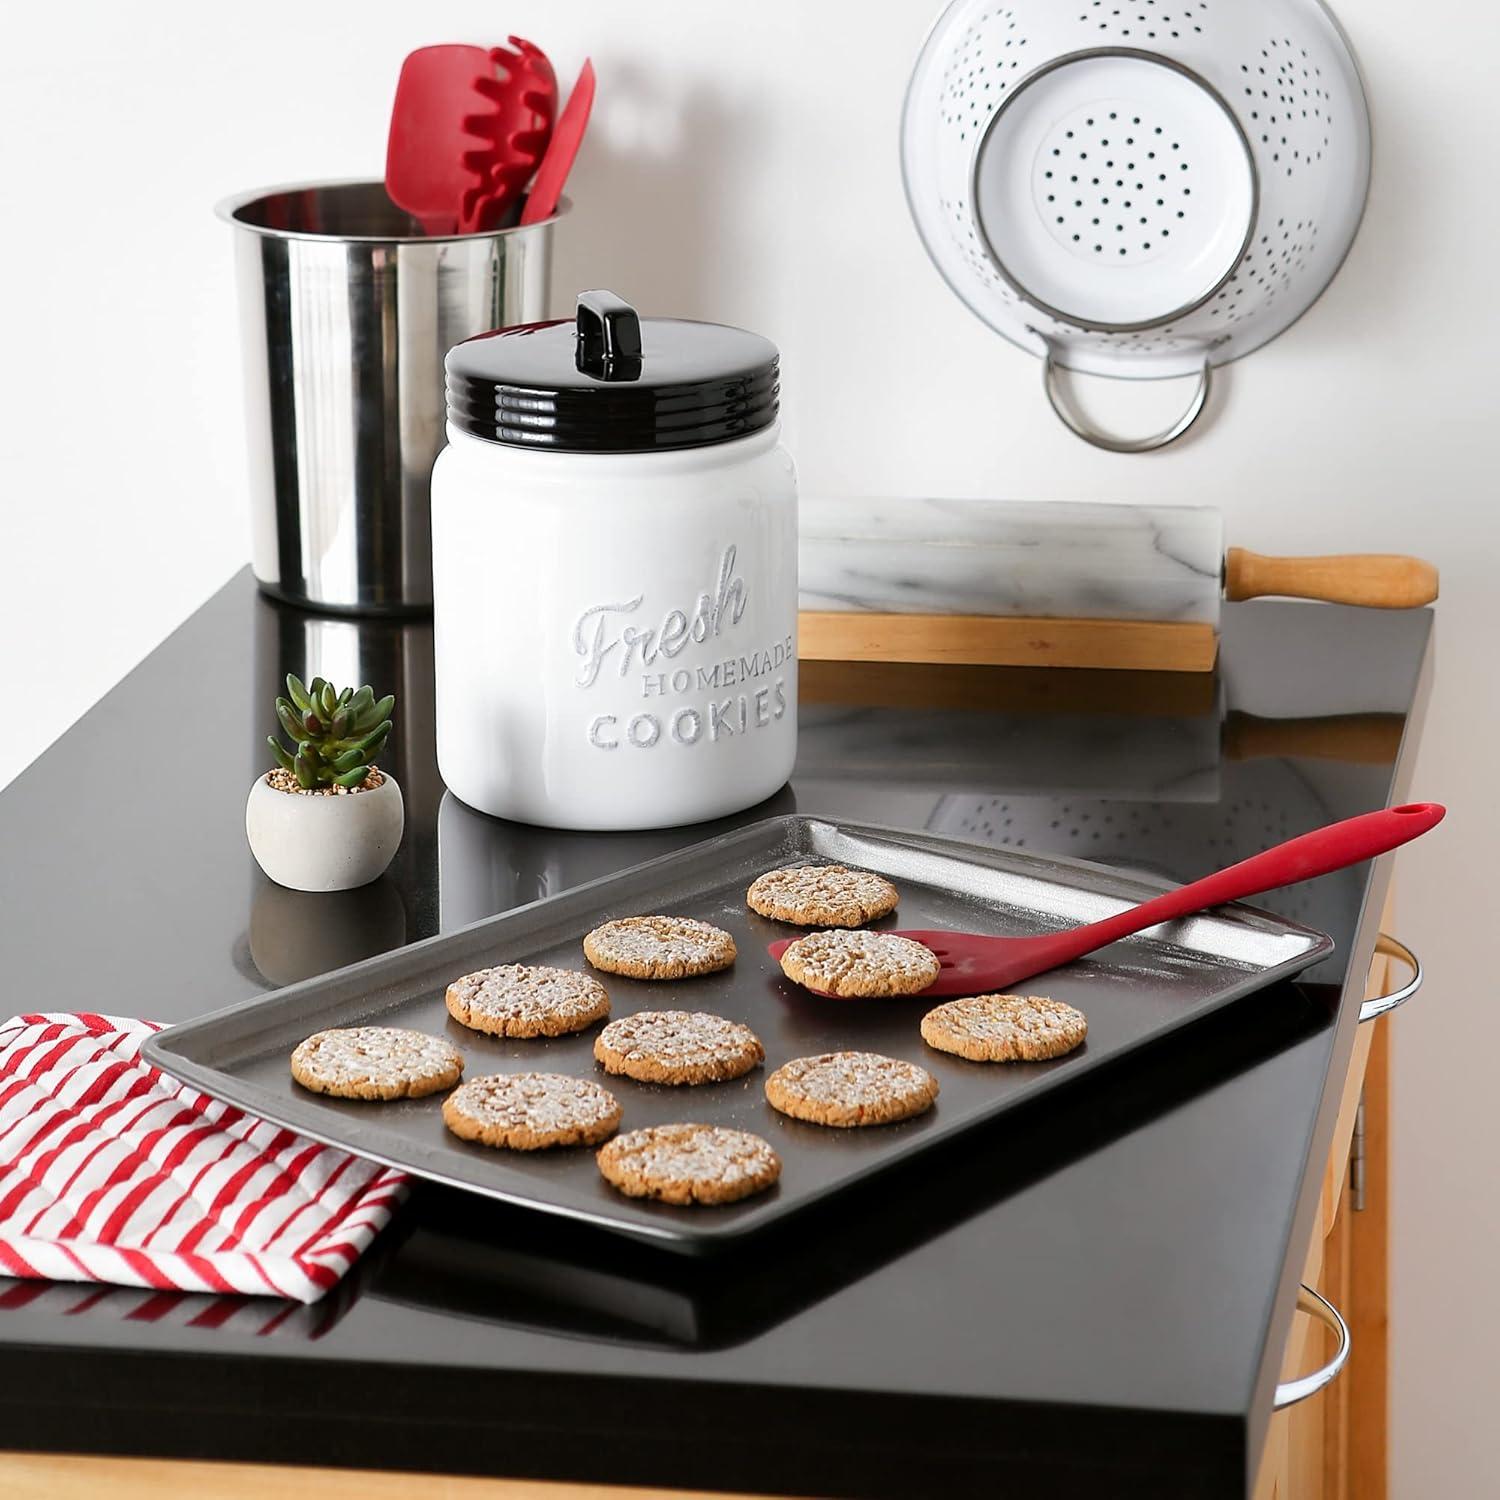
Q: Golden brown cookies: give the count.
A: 10